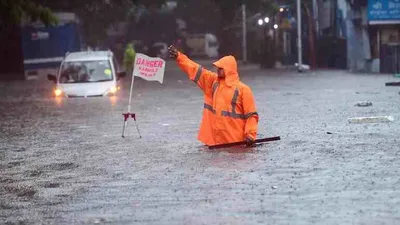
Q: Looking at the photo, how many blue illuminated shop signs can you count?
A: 1